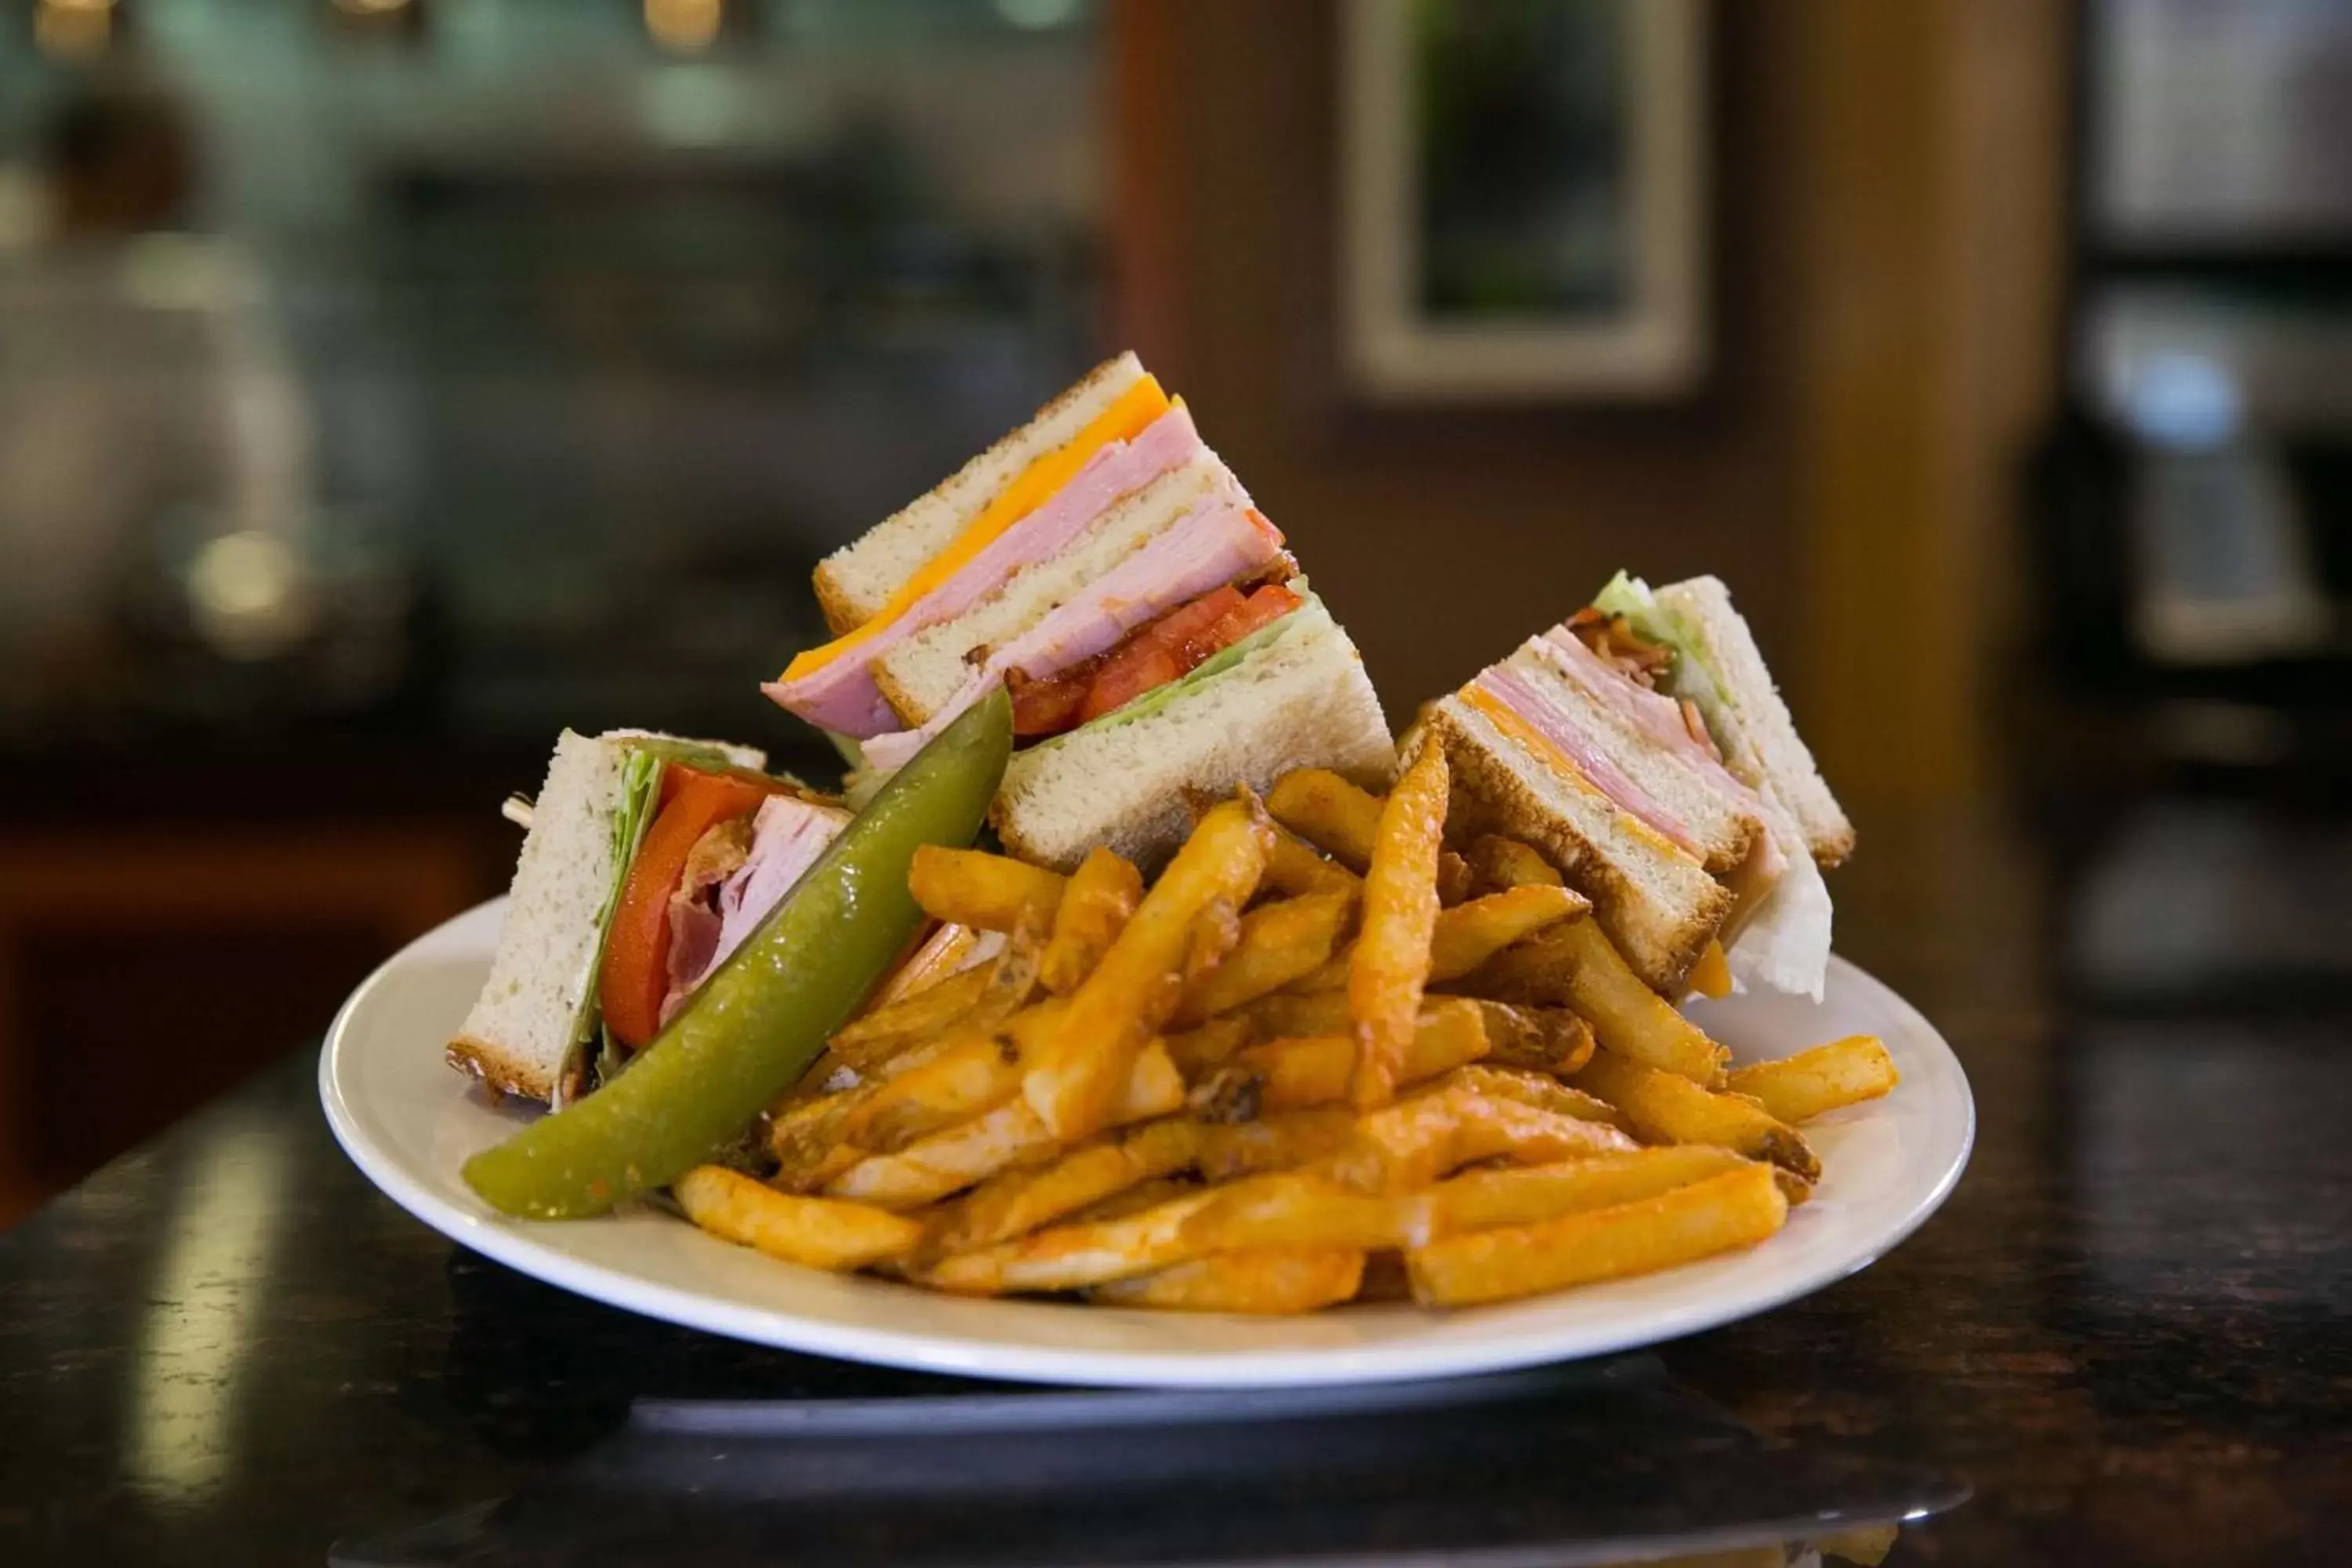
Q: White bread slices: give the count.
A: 7